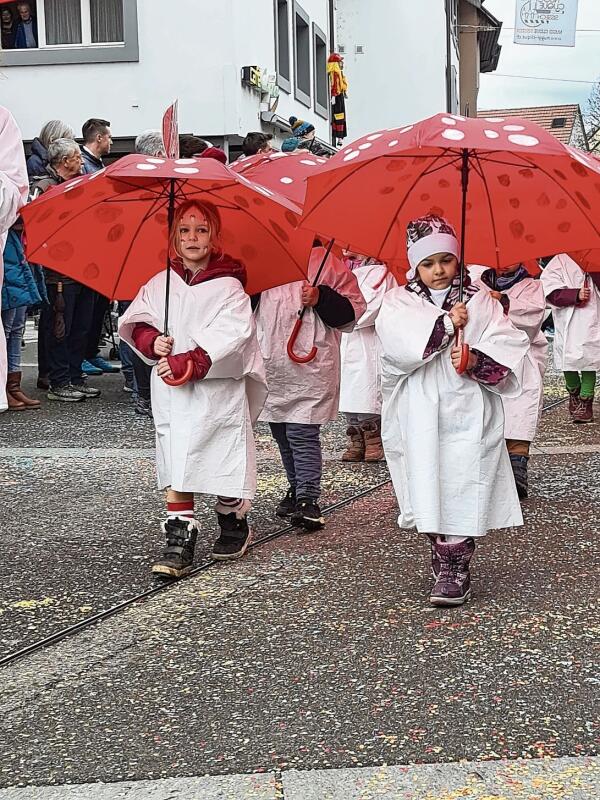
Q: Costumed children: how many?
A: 6